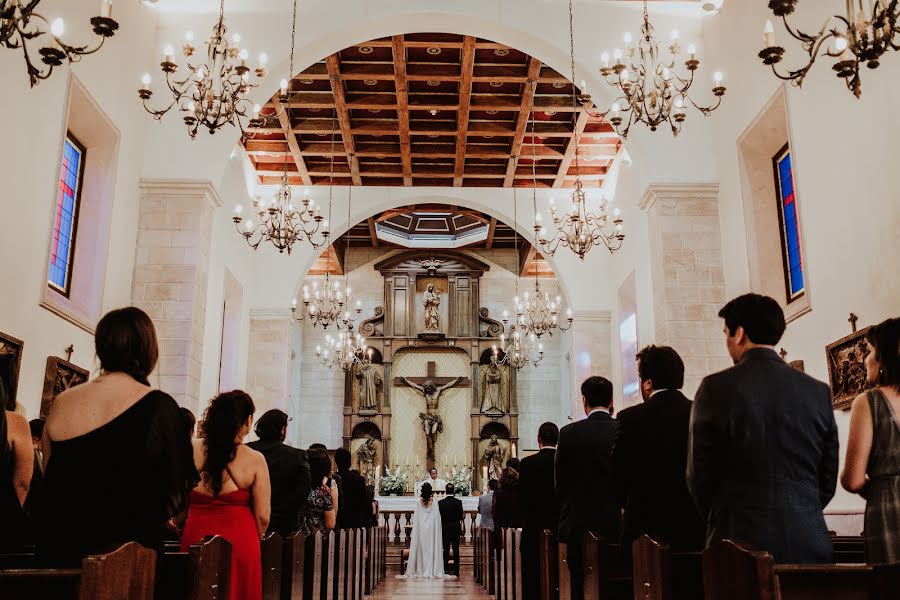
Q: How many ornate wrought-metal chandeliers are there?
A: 10